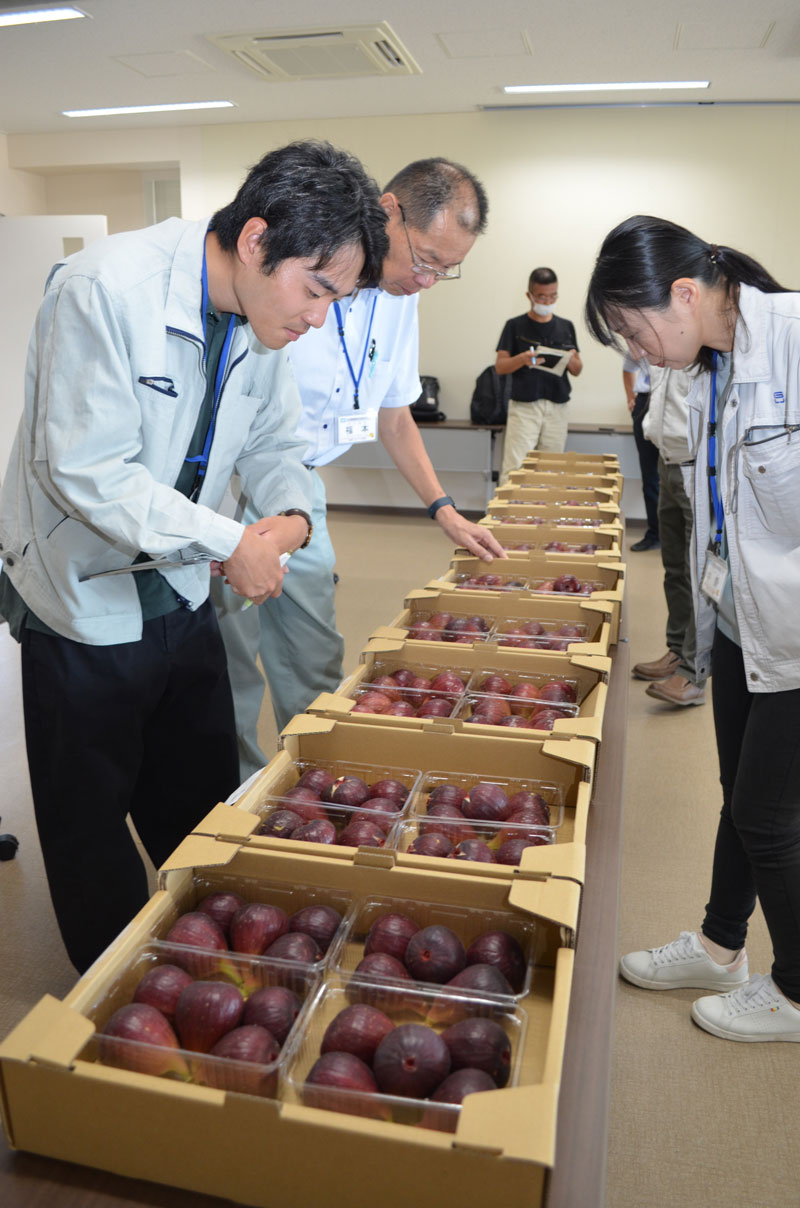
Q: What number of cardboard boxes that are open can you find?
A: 11